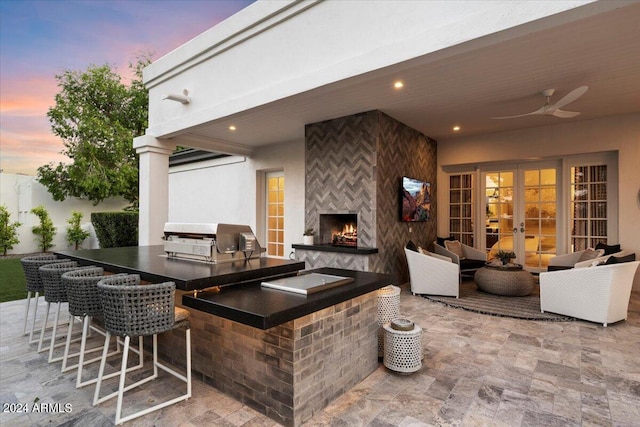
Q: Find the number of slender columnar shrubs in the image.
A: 3